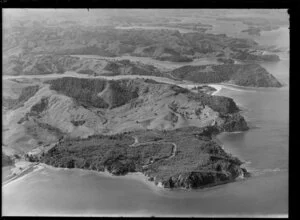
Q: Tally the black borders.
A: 4